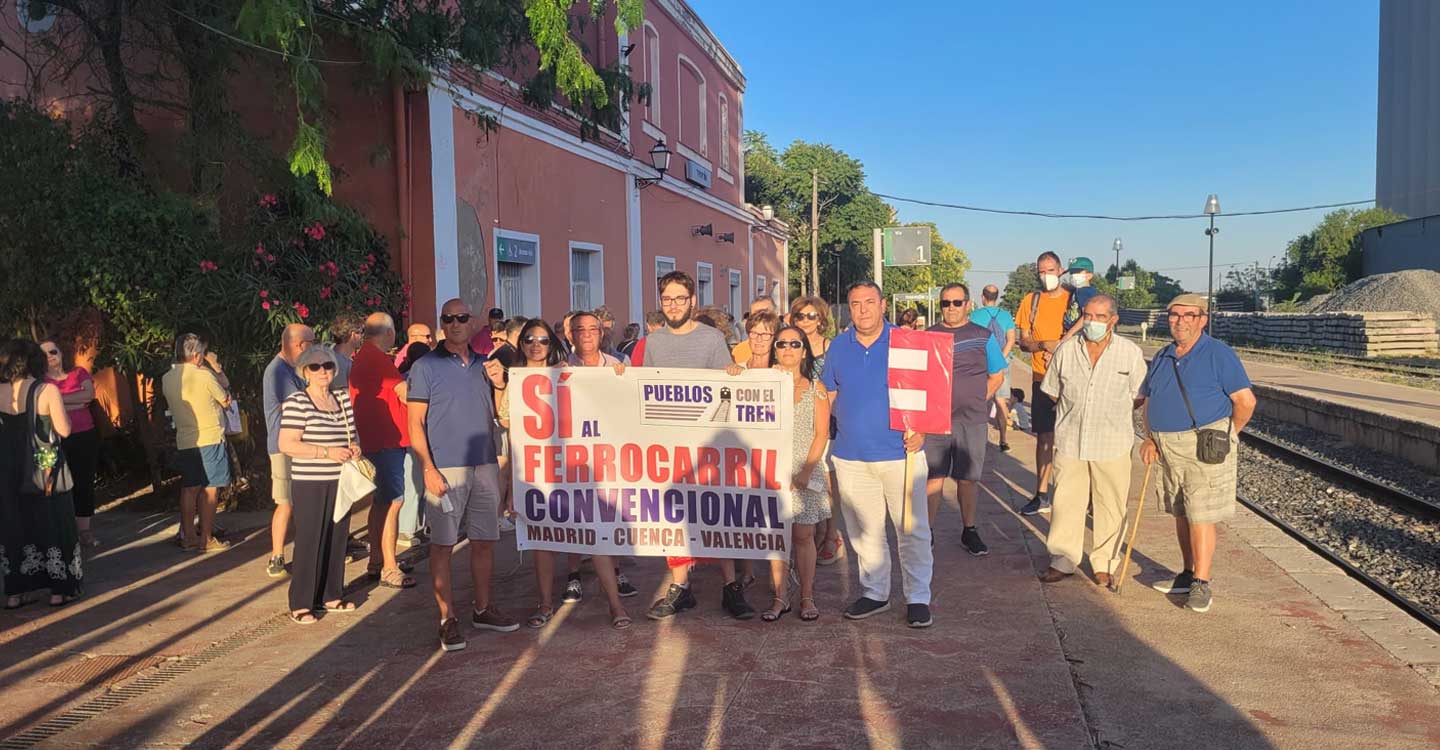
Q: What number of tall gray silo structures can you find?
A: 1